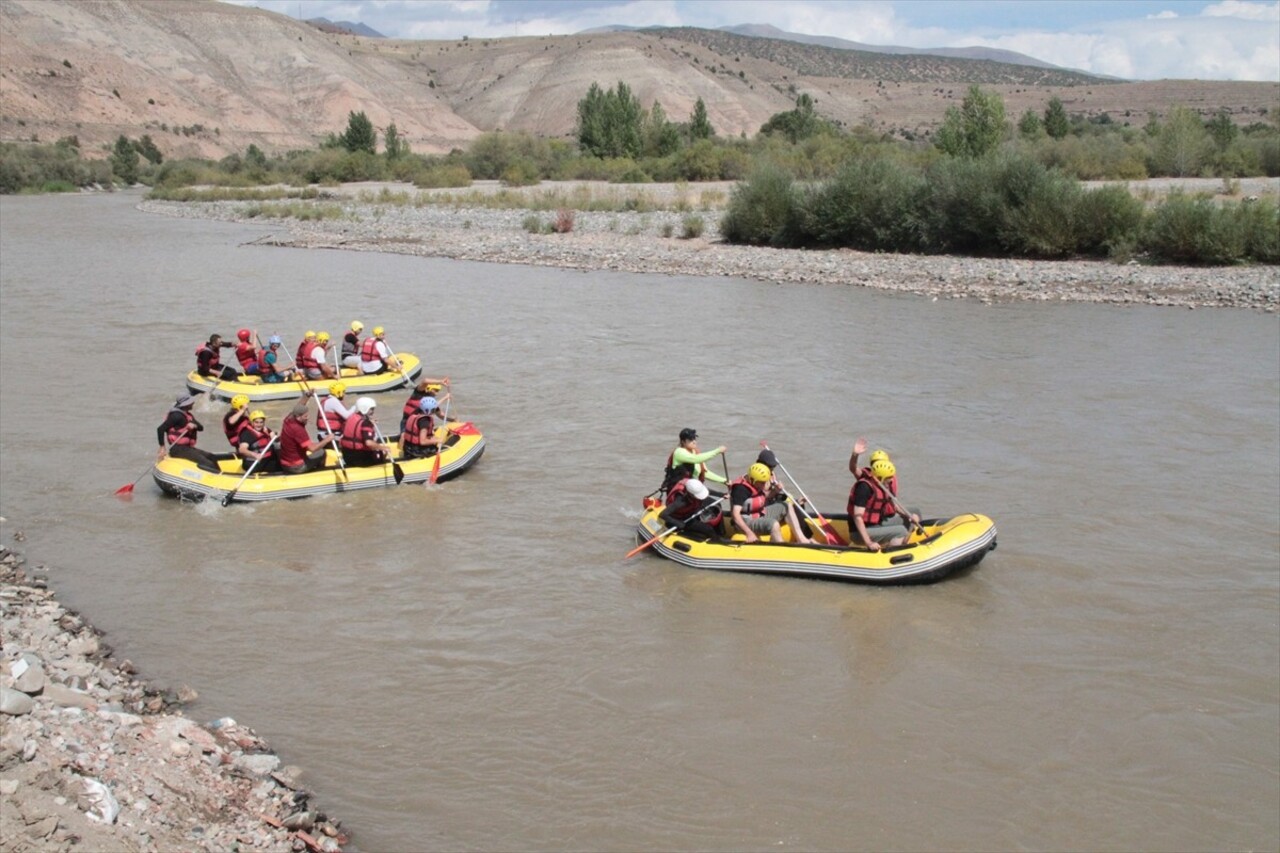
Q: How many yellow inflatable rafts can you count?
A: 3